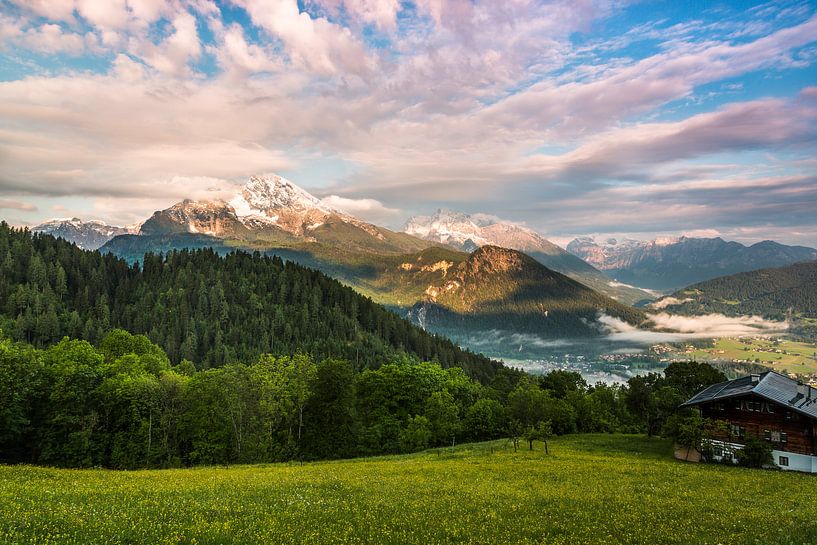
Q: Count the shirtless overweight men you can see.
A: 0